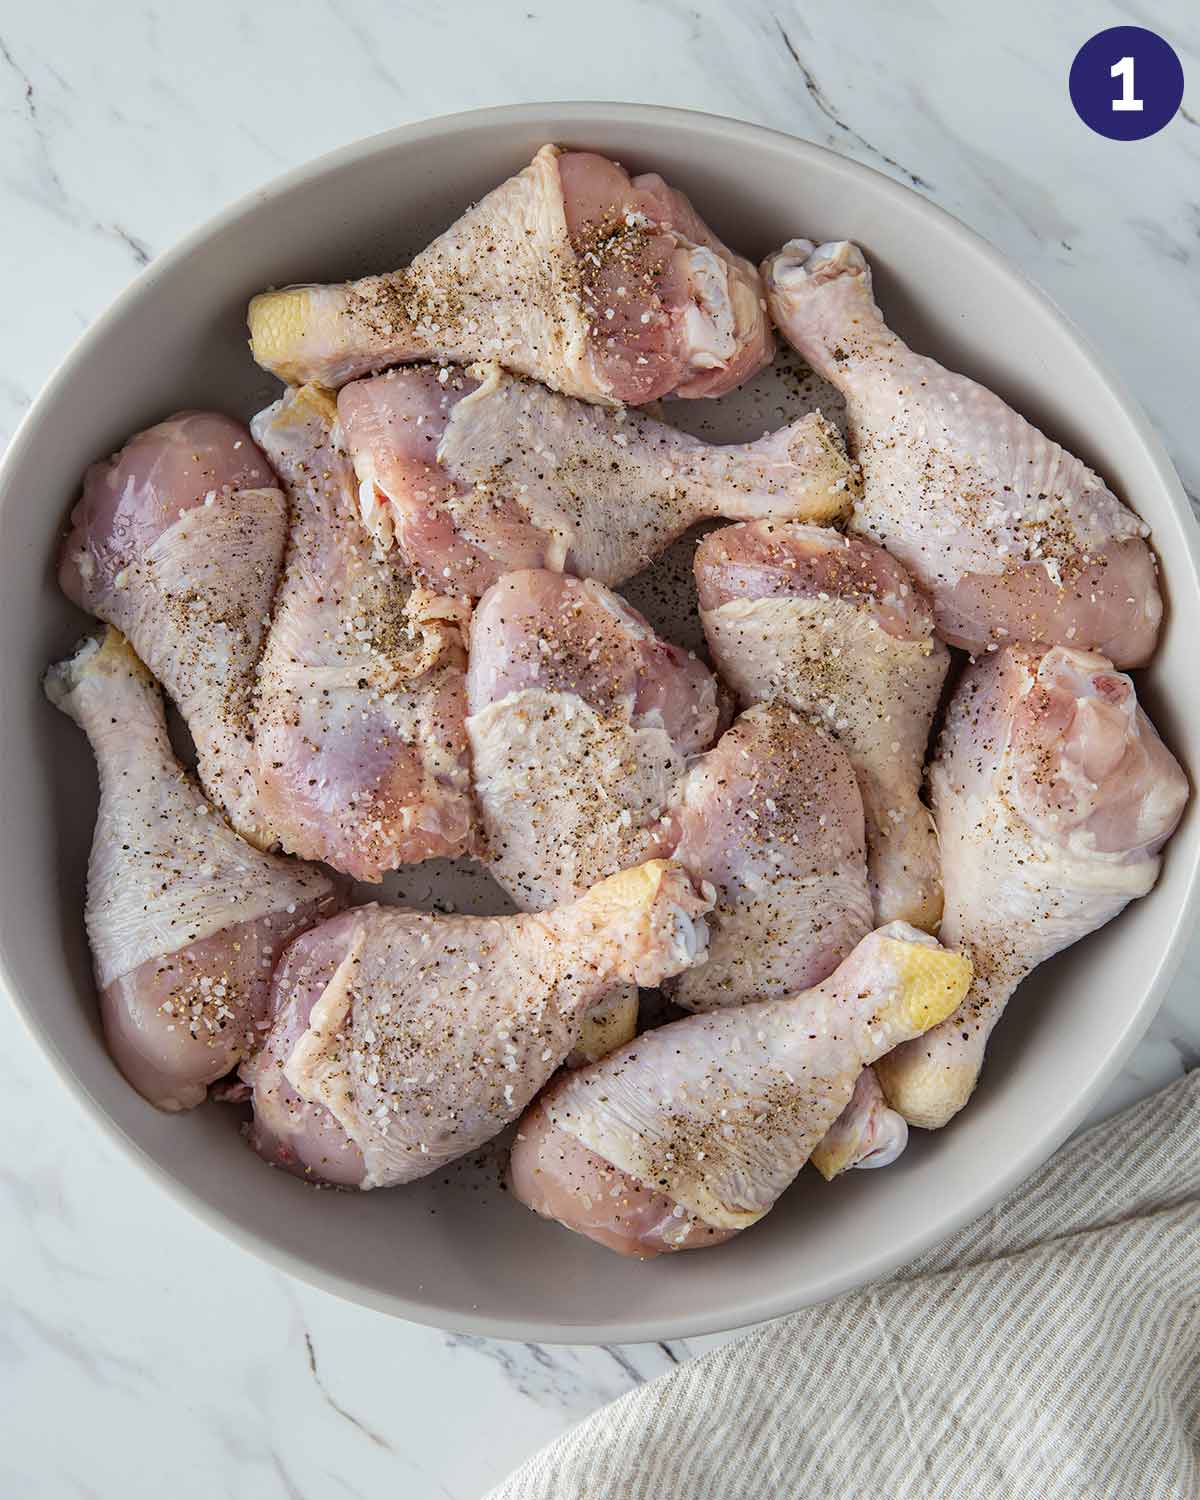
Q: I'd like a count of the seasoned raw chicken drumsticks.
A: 12